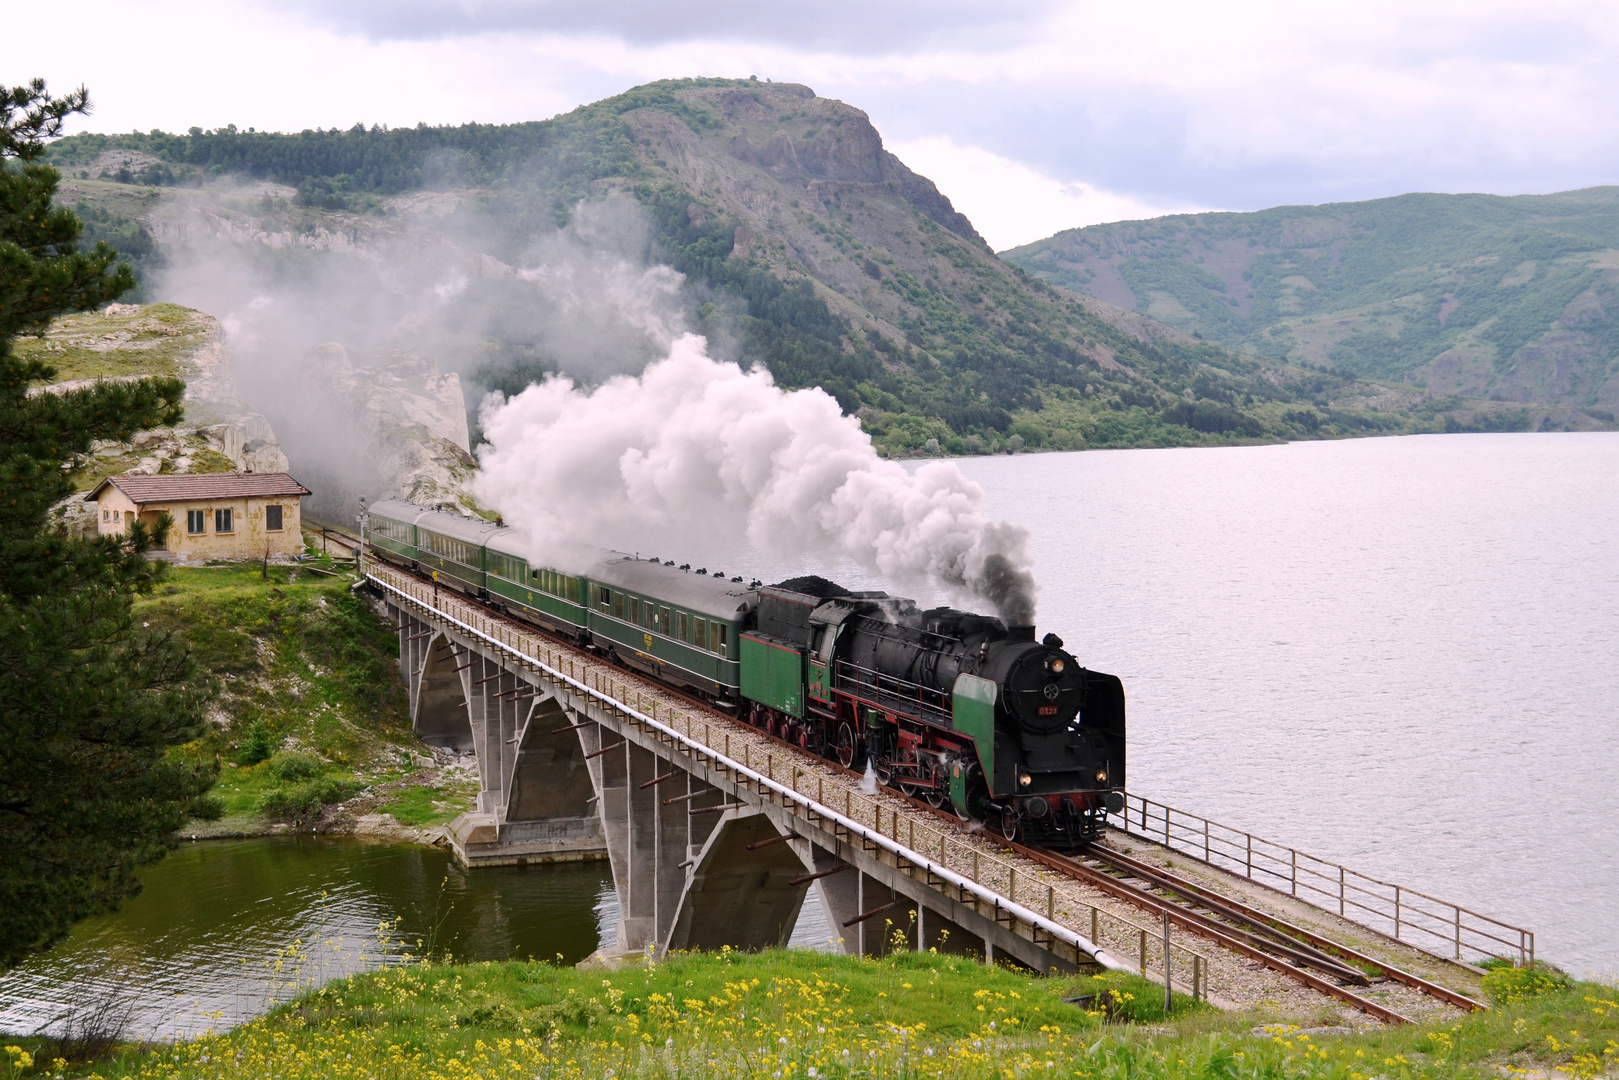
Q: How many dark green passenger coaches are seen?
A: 4